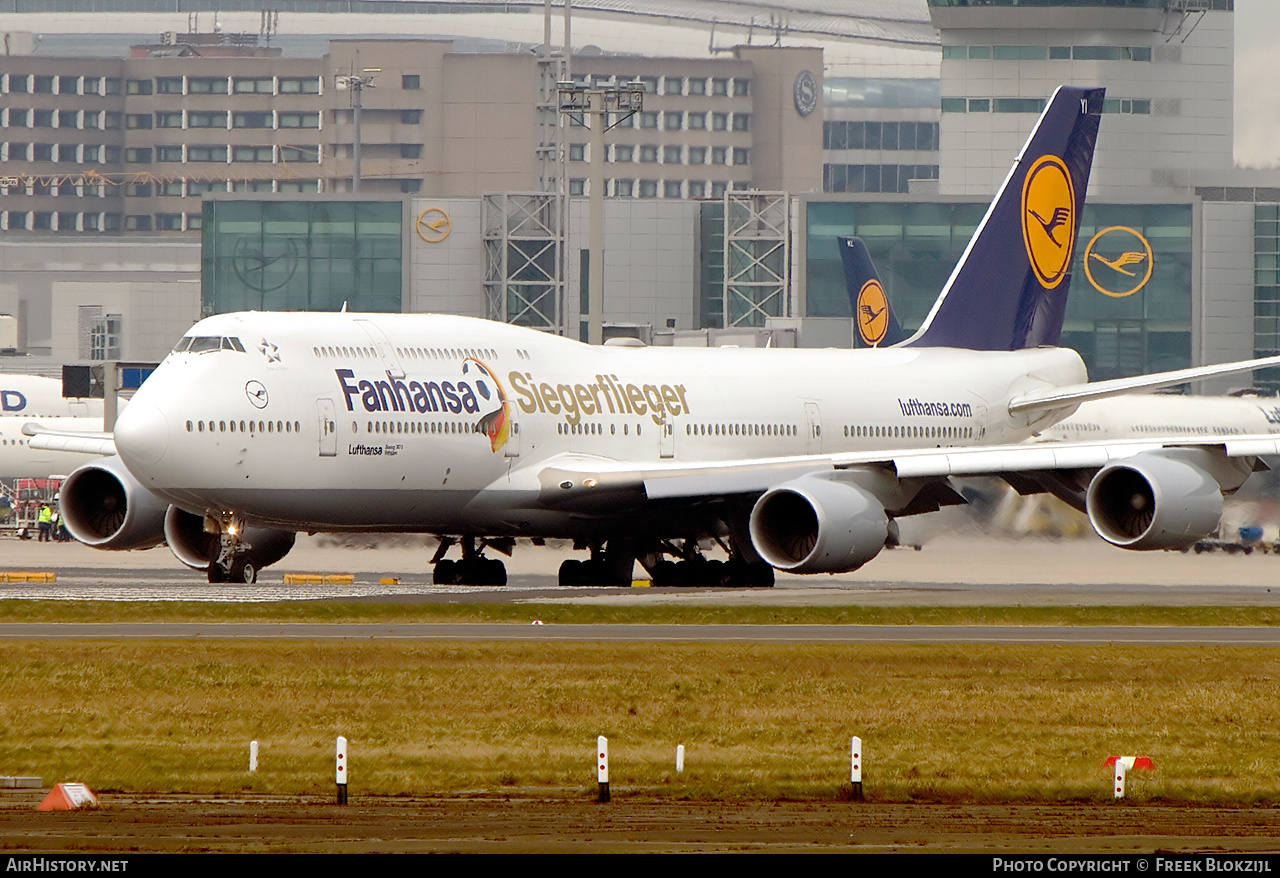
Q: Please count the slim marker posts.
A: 6